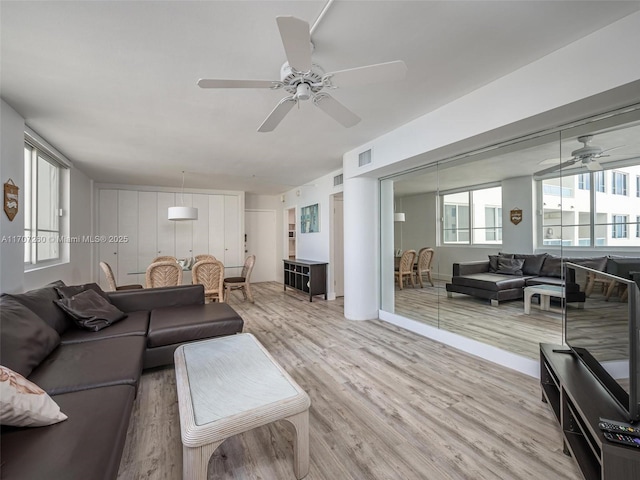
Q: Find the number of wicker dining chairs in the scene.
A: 6